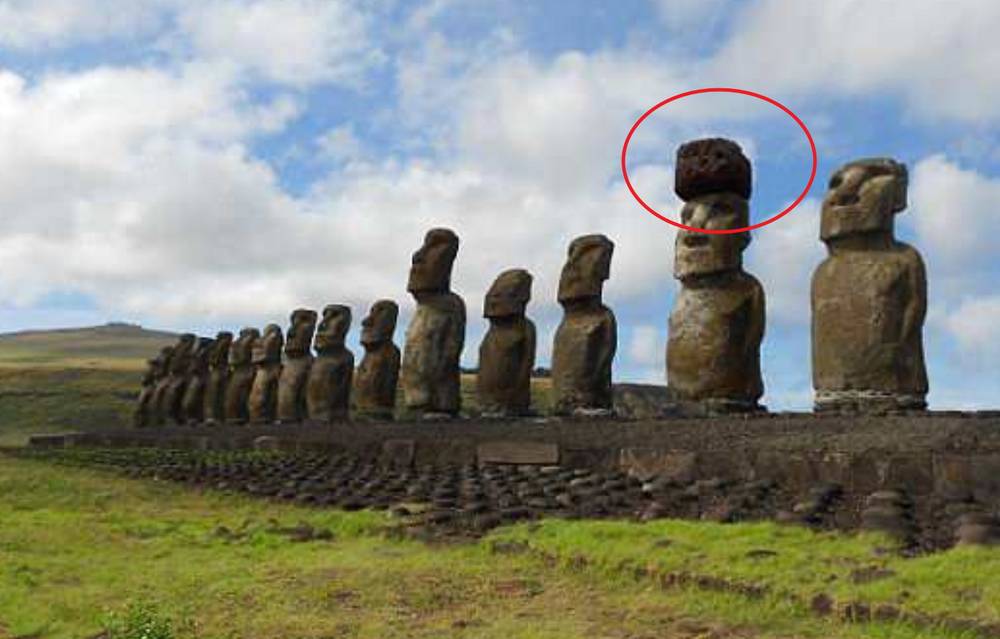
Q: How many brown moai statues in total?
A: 15